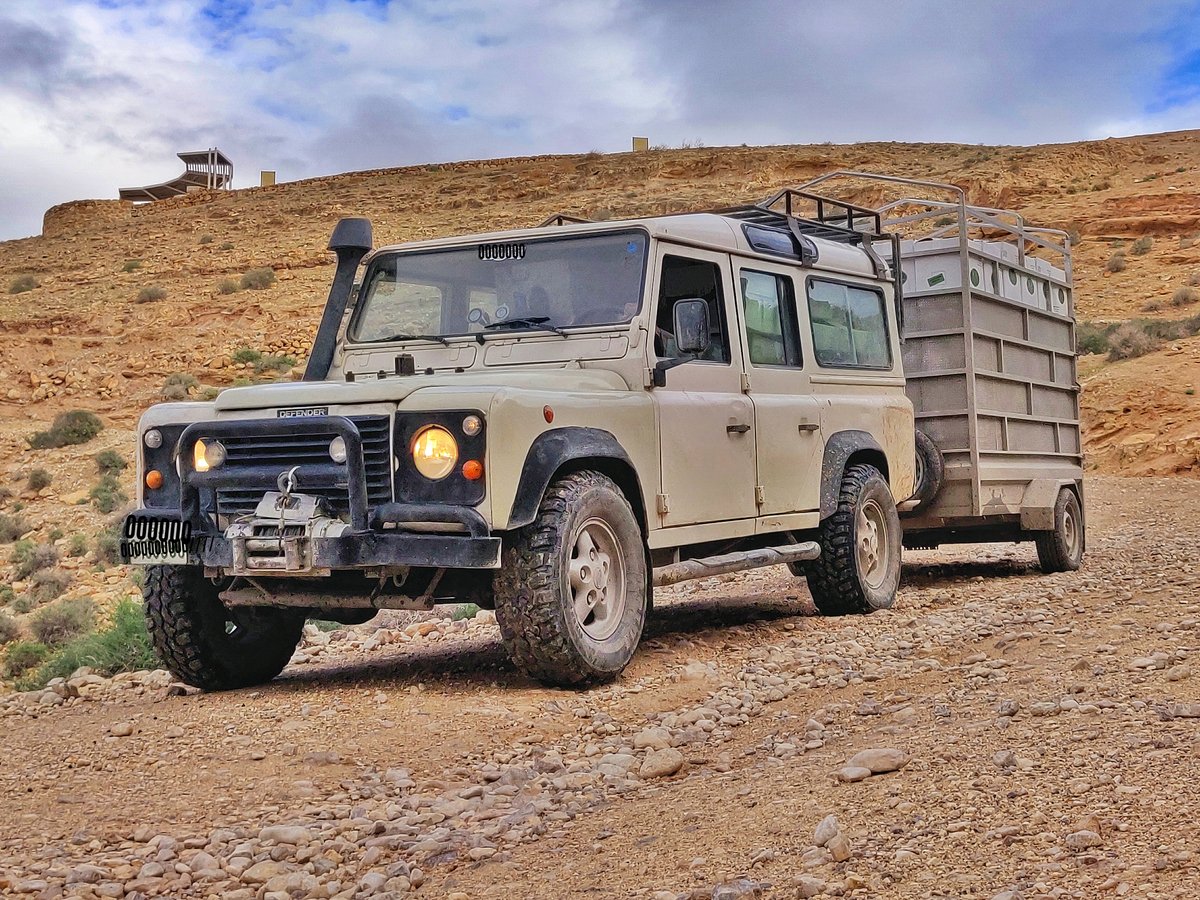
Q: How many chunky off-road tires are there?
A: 3